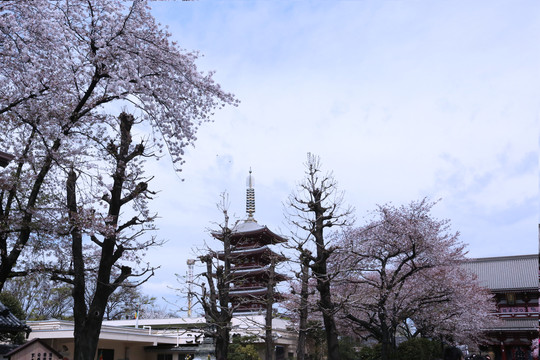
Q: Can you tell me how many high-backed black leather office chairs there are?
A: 0